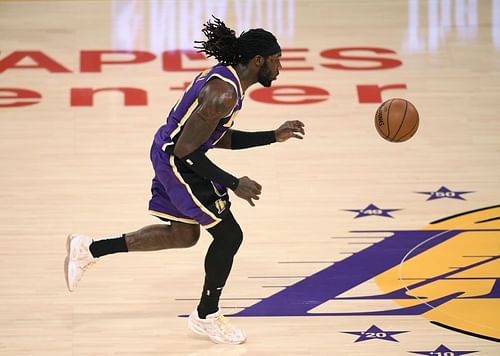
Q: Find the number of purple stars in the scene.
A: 4